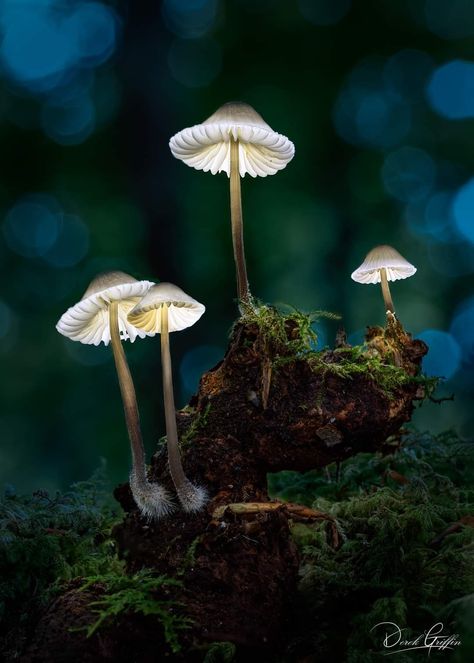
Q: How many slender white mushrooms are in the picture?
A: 4